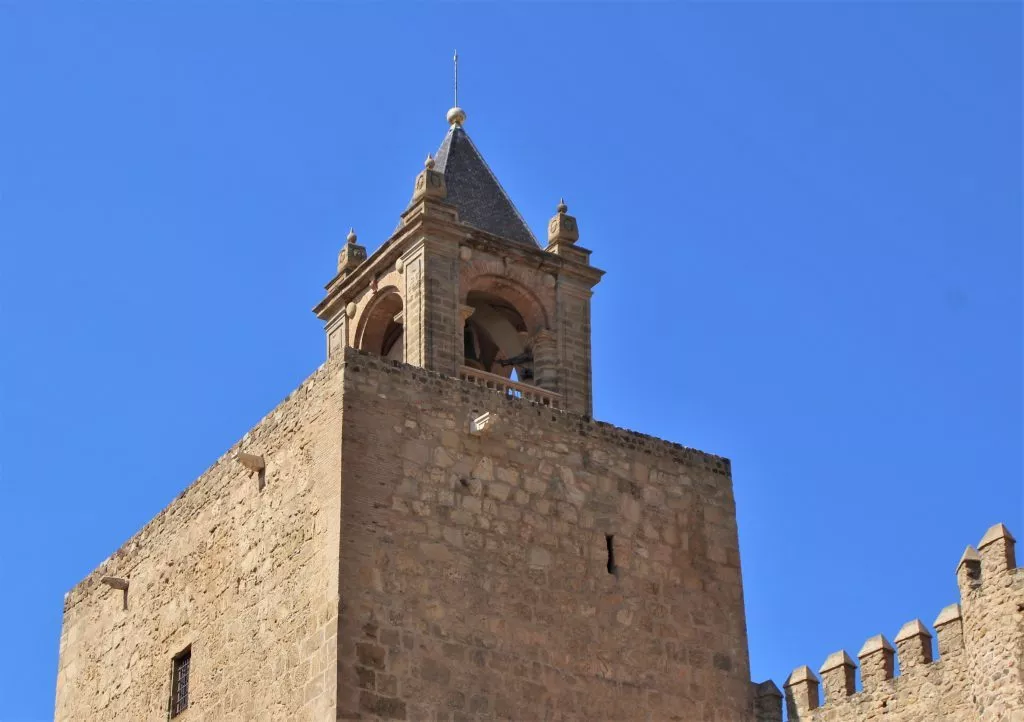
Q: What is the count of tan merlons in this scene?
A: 8